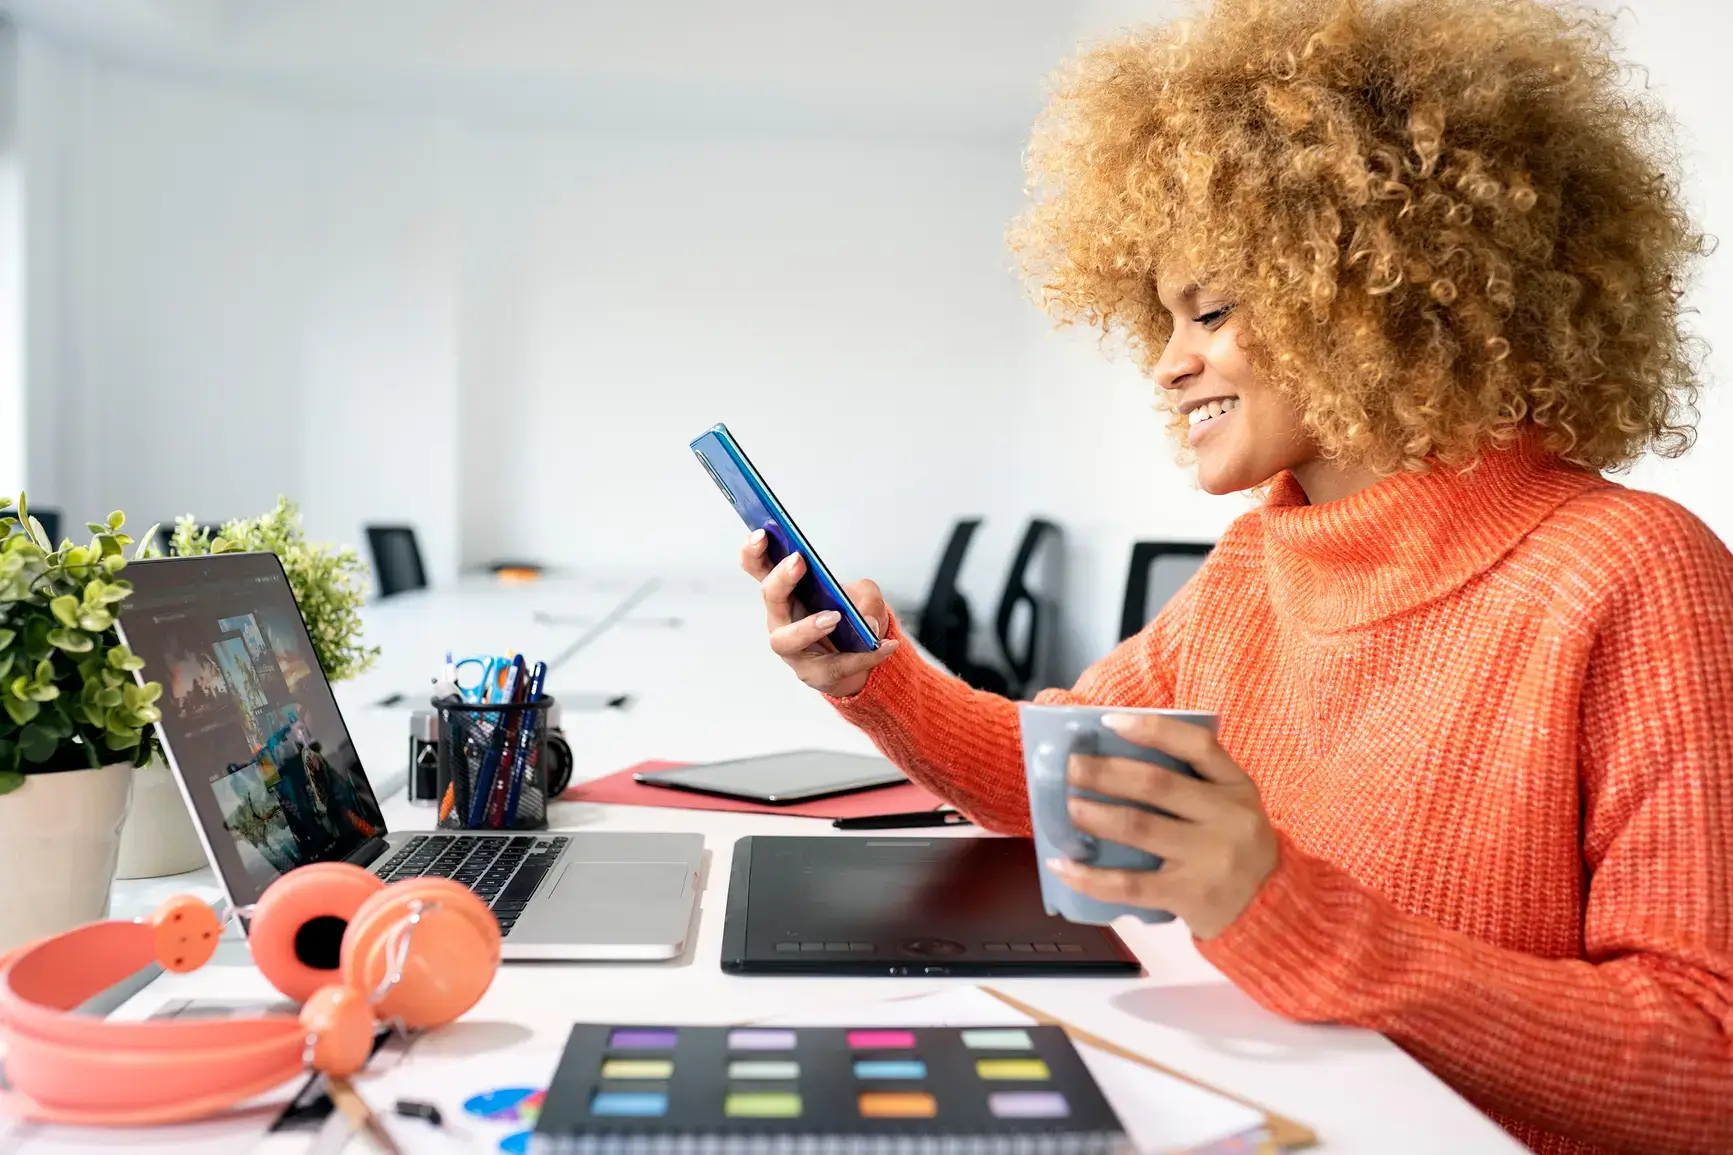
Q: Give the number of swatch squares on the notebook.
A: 12